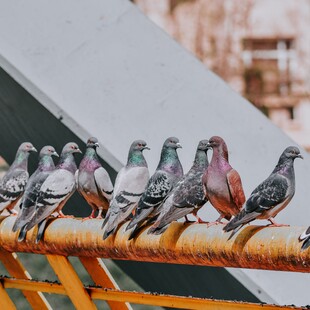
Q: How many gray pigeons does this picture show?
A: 8